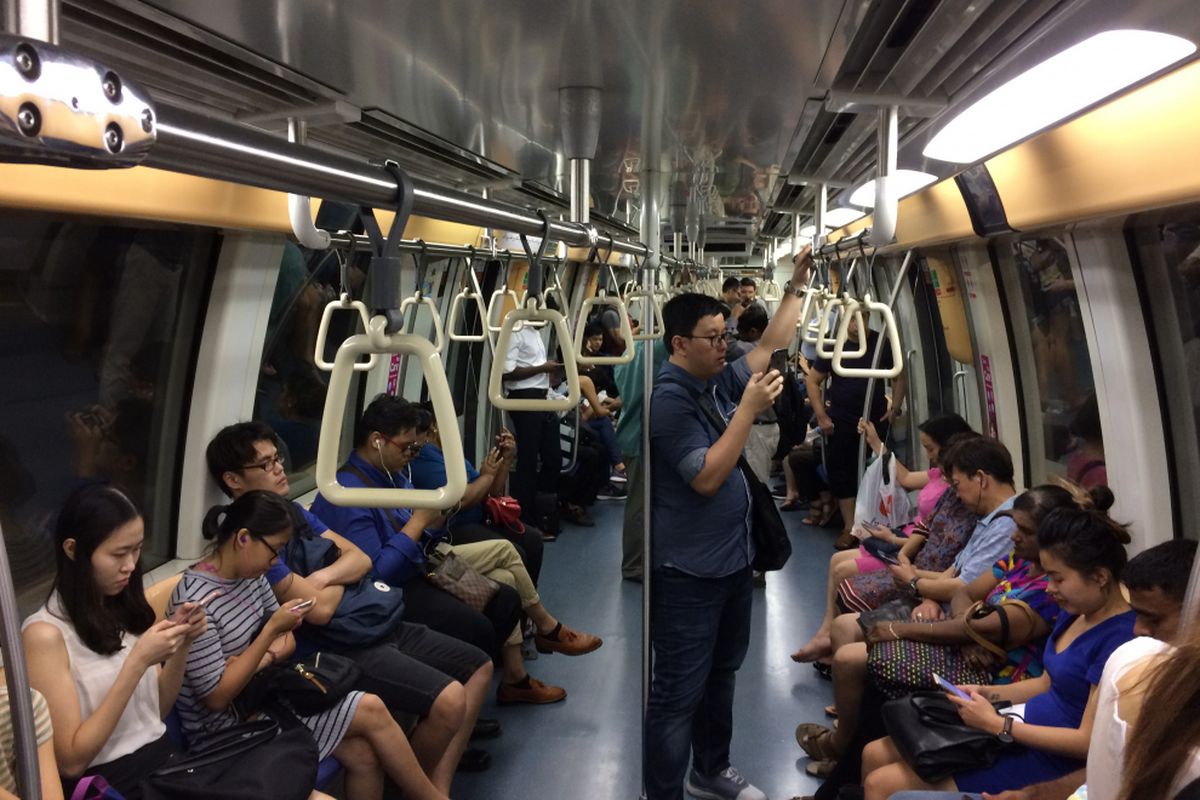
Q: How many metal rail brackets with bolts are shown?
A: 1